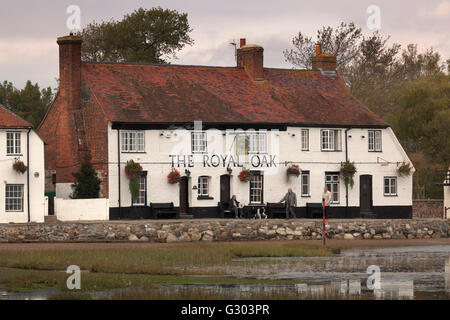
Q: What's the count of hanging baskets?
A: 7